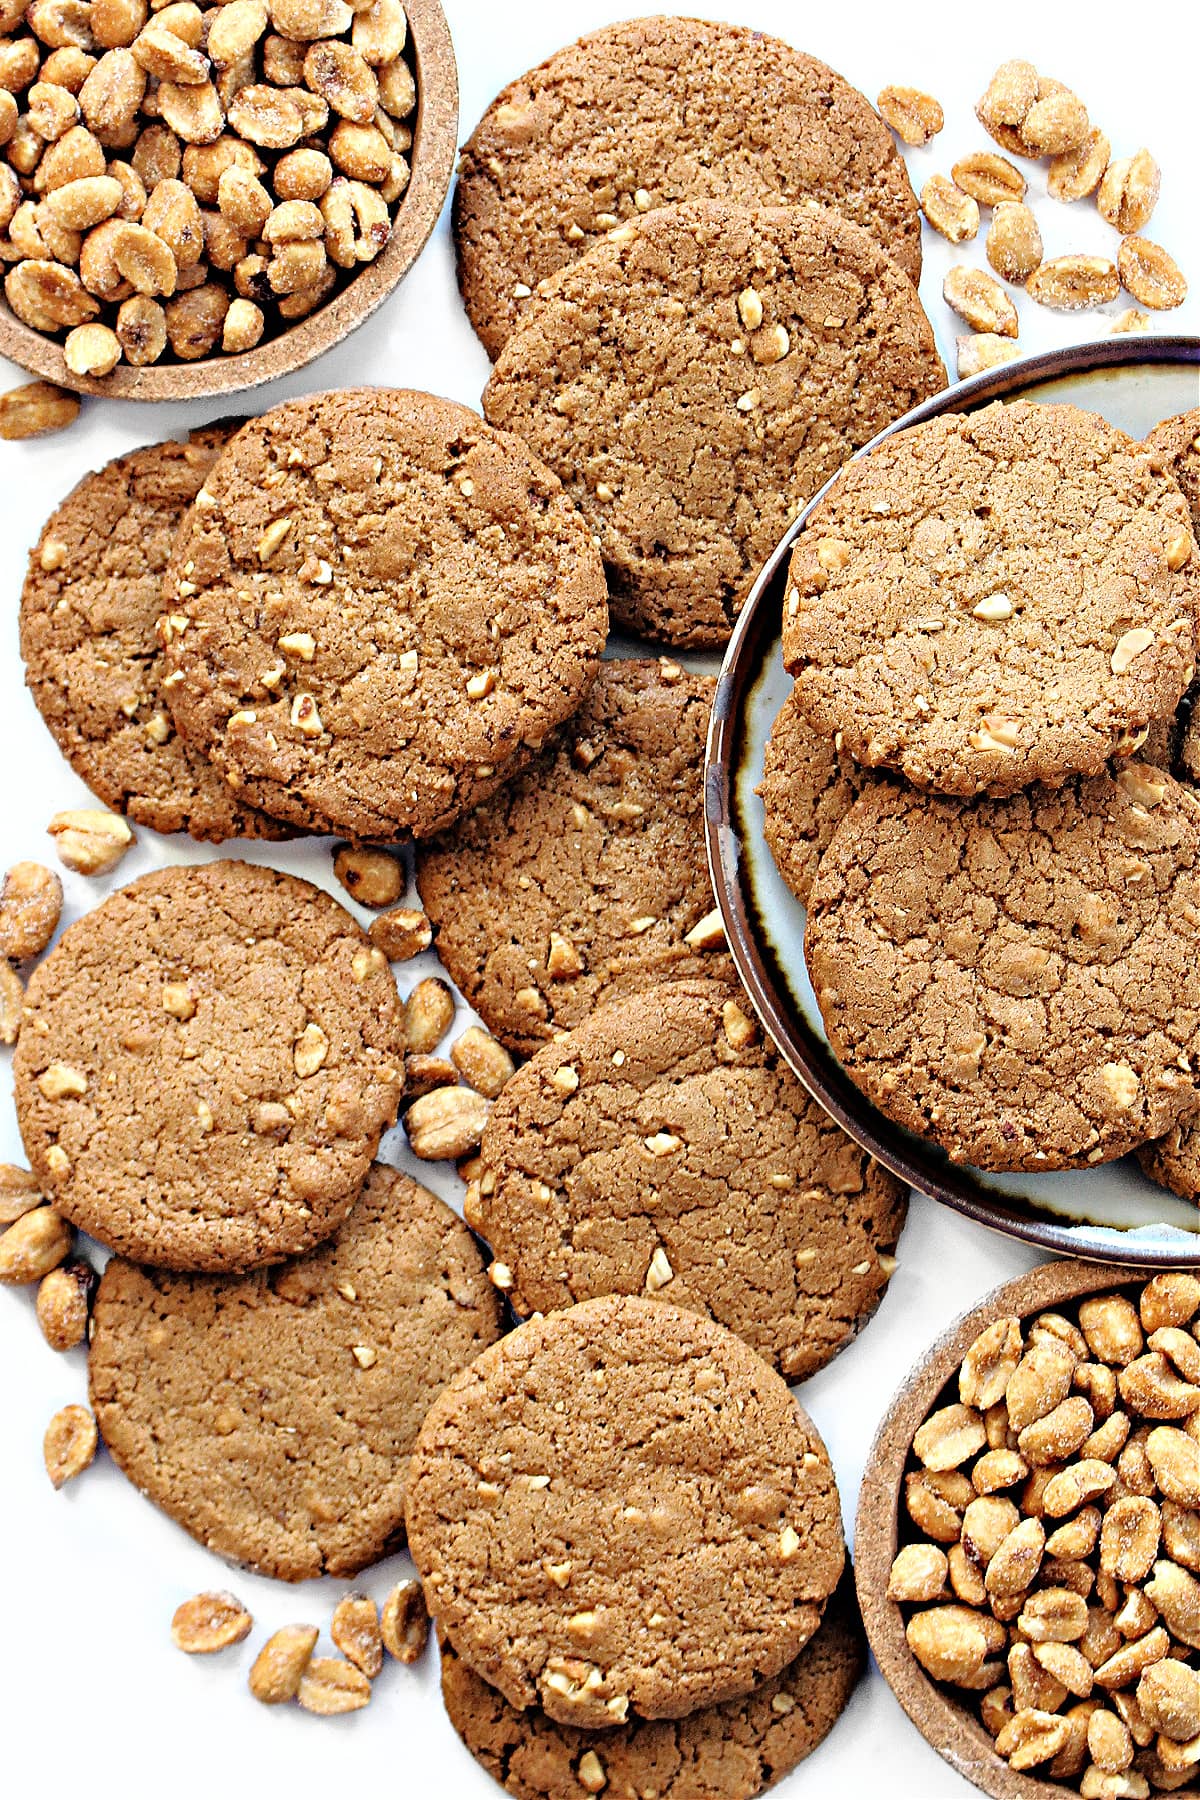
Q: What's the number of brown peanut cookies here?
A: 15